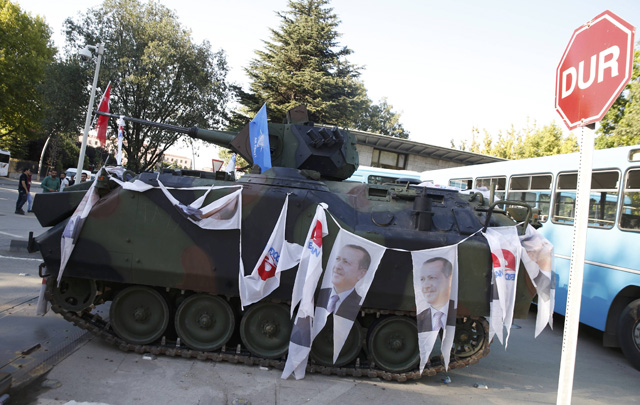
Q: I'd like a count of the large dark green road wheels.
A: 5